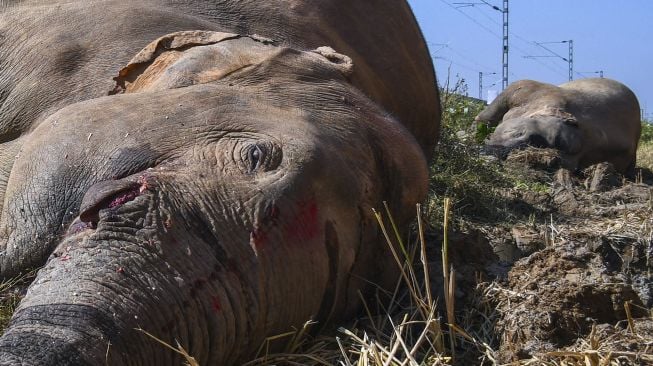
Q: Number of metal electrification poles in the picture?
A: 4